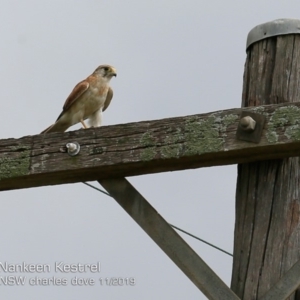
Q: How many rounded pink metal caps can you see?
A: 0